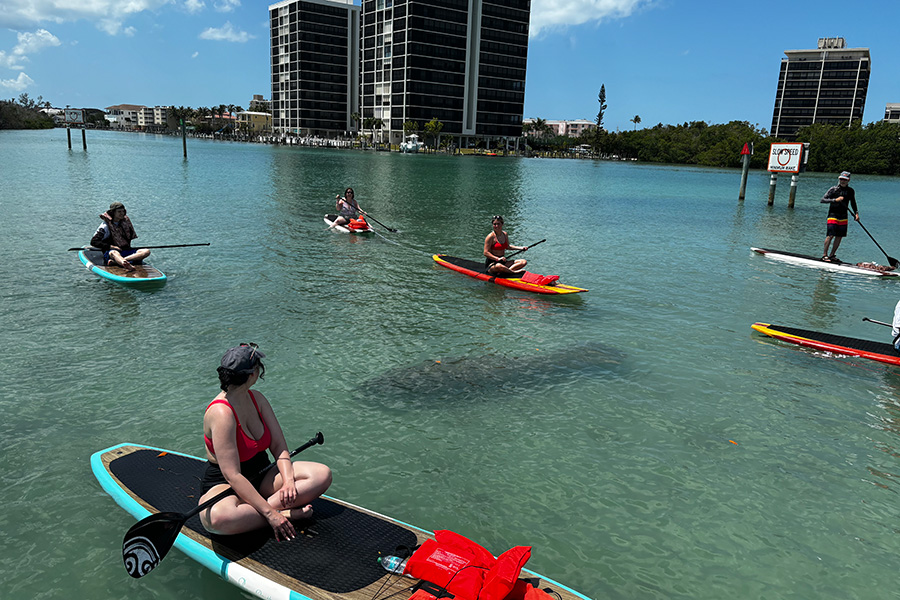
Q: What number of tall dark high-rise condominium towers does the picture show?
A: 3